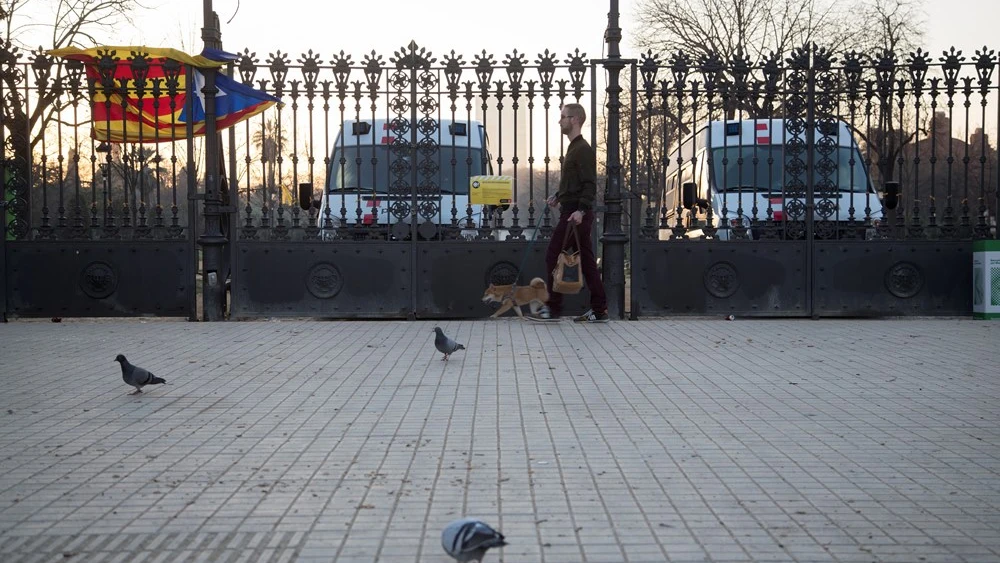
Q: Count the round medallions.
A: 5